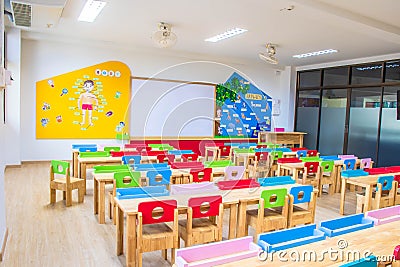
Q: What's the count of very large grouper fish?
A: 0